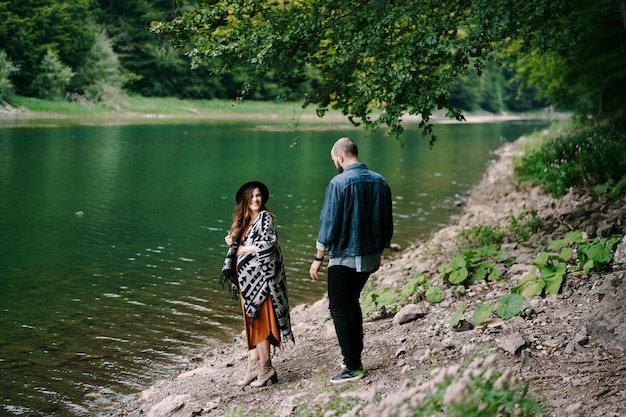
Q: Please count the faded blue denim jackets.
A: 1